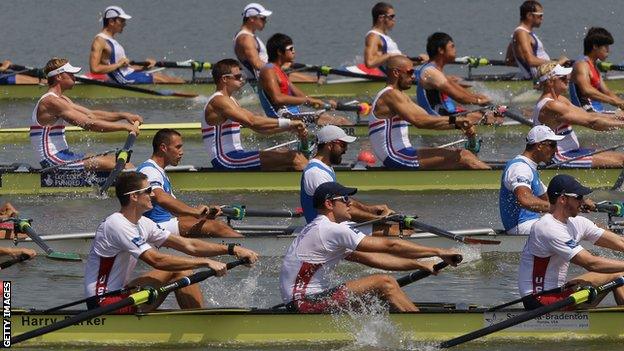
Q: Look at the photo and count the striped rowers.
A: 4